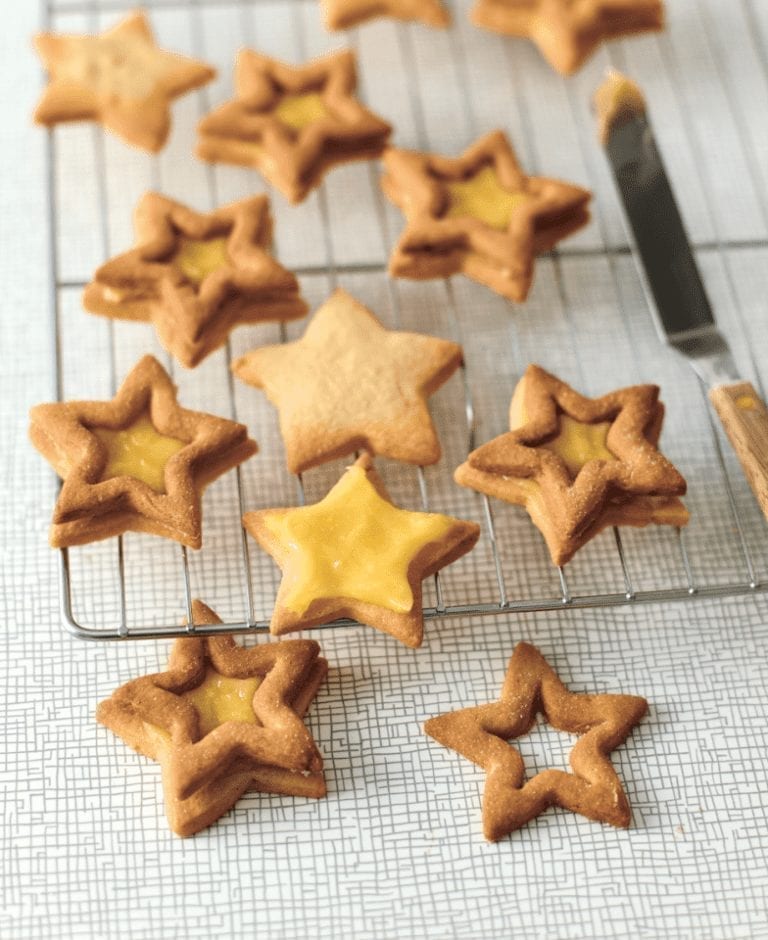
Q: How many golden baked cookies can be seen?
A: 12